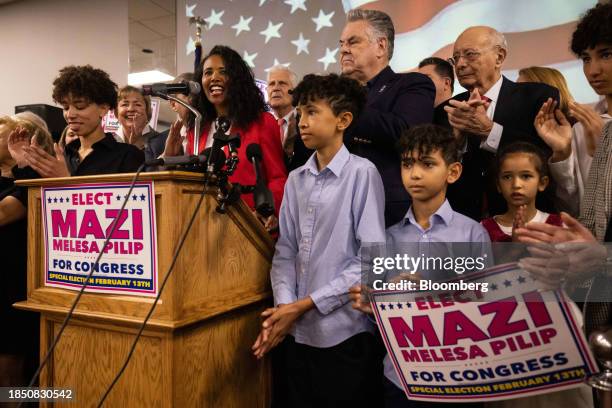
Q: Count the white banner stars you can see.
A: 12